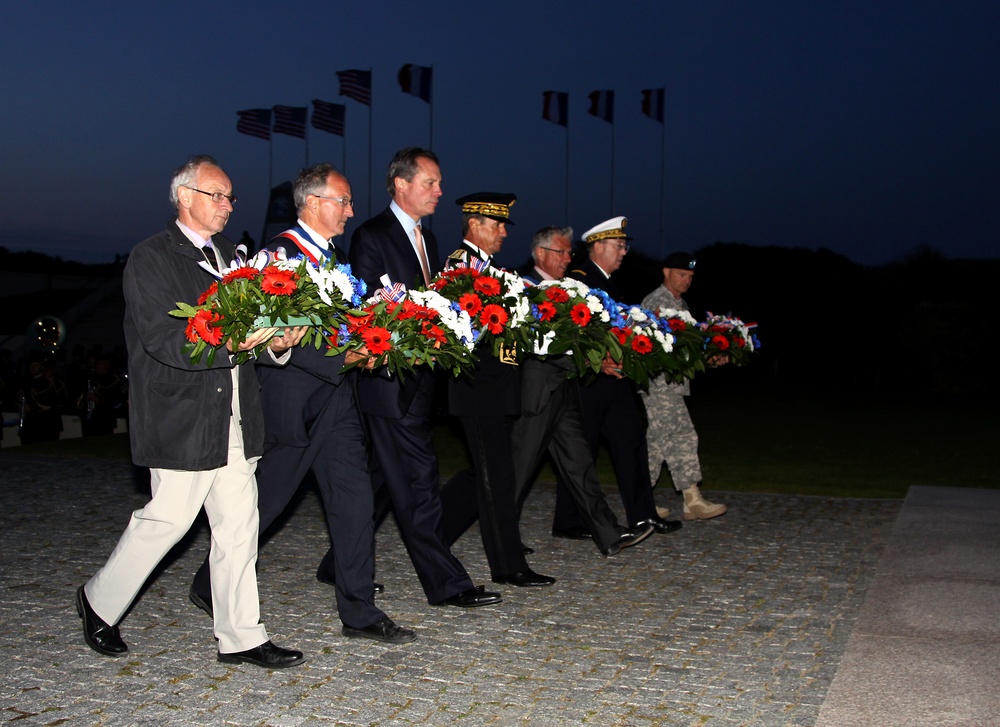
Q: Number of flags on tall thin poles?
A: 8